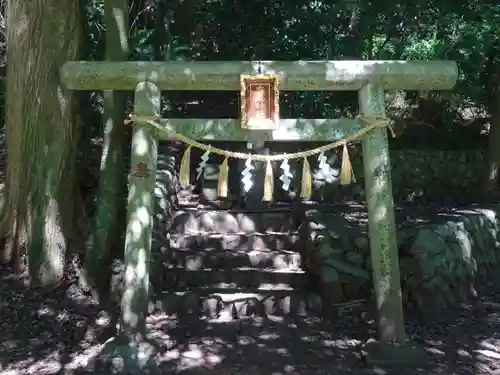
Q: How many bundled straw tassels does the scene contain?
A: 5